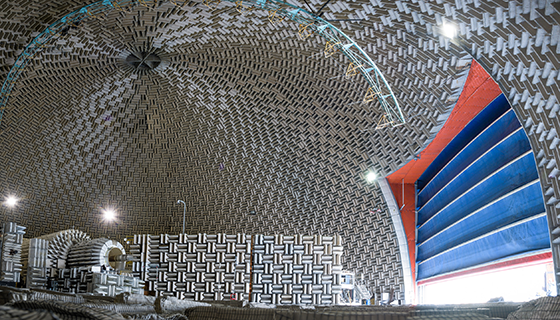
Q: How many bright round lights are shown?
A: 4